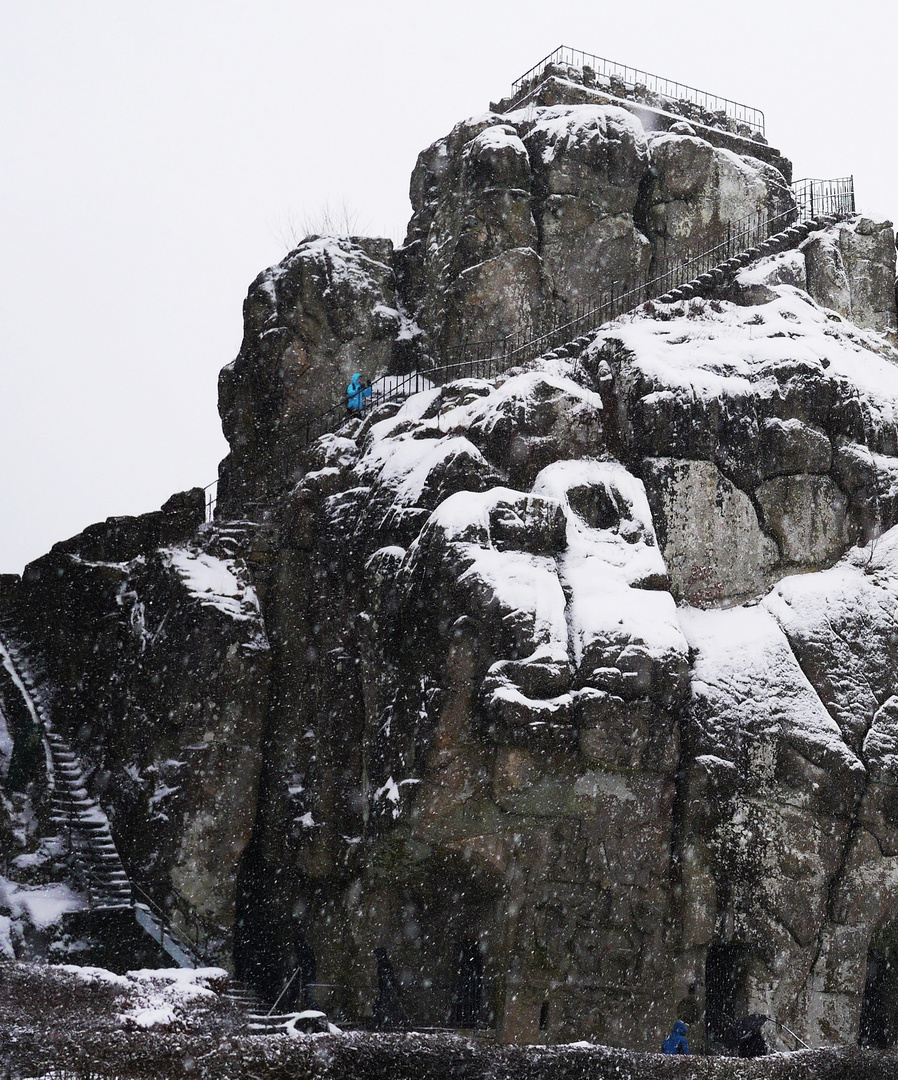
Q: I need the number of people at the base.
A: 2